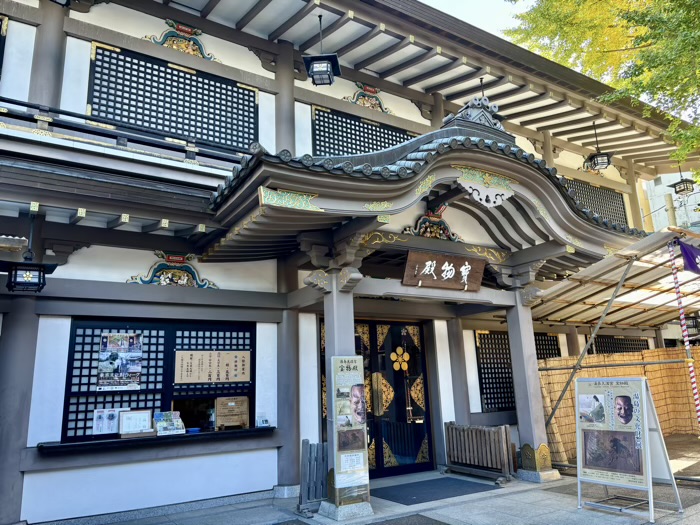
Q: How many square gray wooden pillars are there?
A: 2